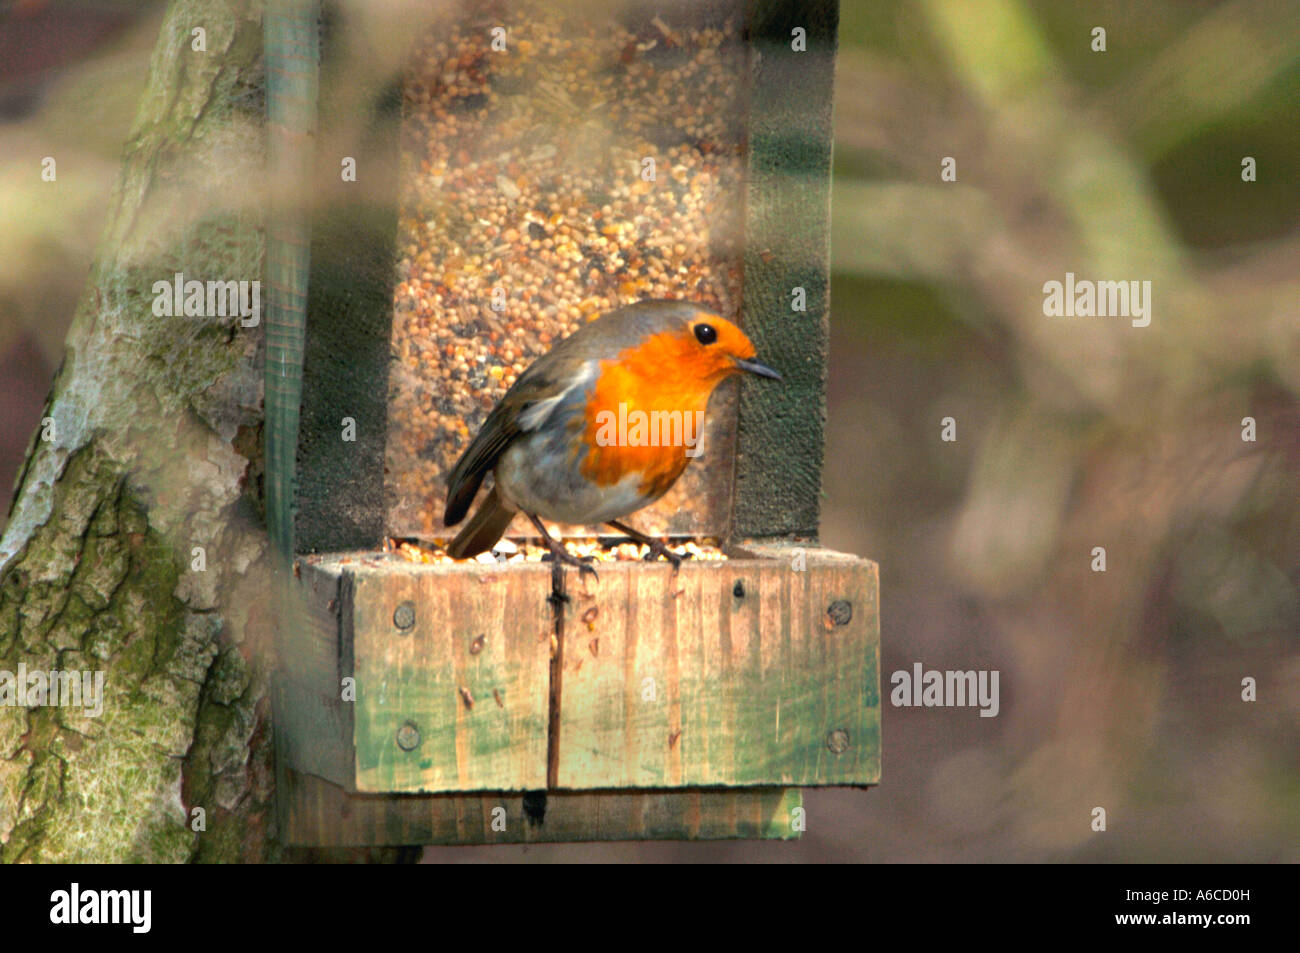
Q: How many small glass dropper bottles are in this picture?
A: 0